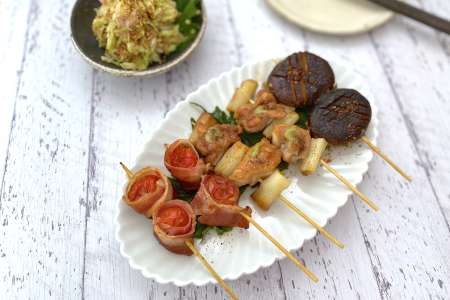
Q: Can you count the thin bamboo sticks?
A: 5